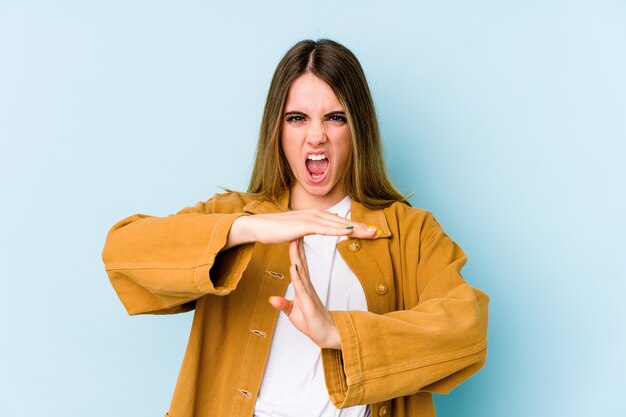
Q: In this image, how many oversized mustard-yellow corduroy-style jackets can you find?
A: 1